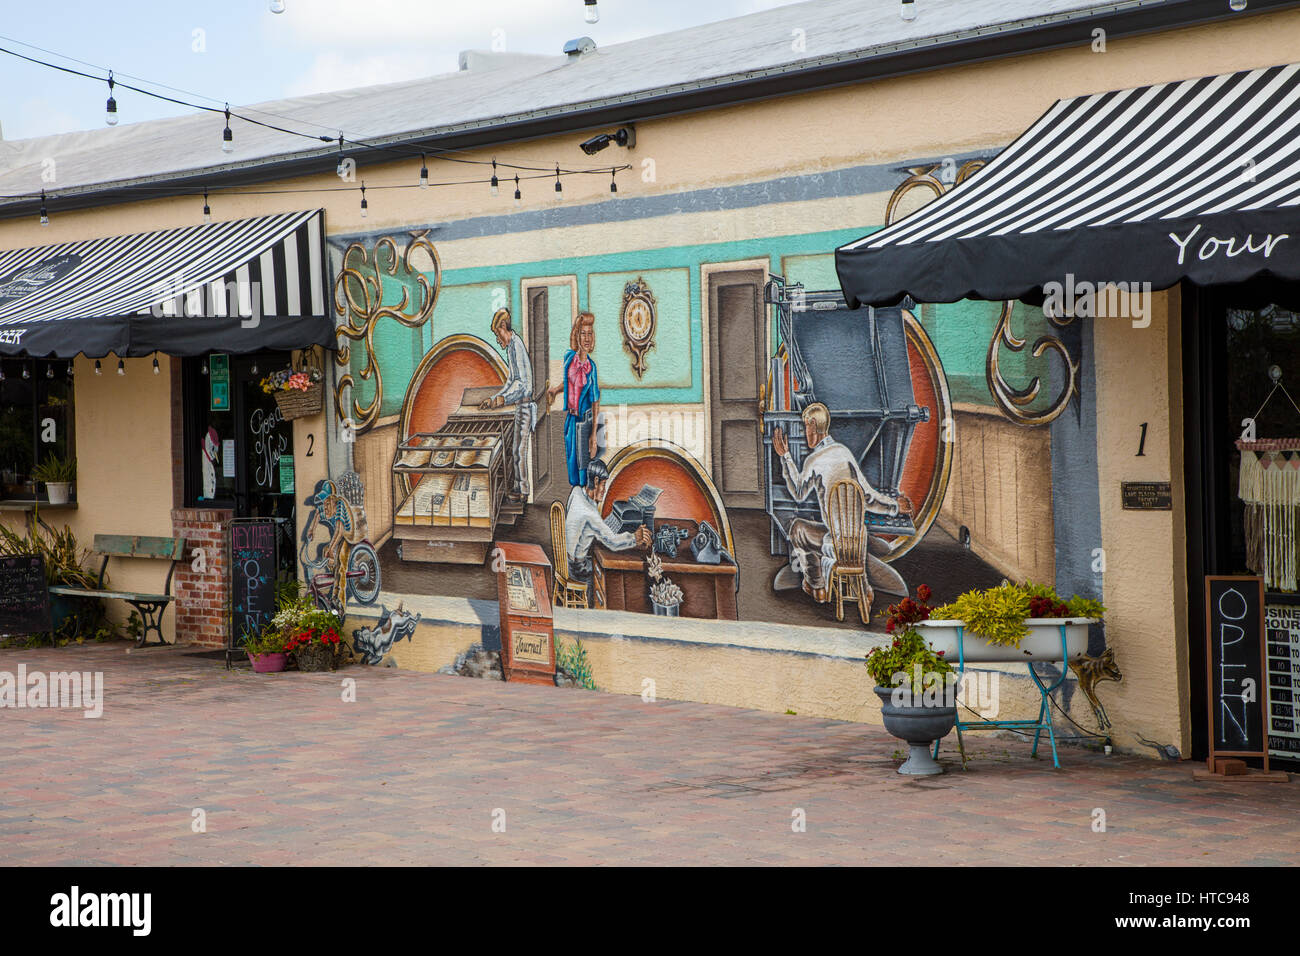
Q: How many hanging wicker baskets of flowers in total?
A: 1